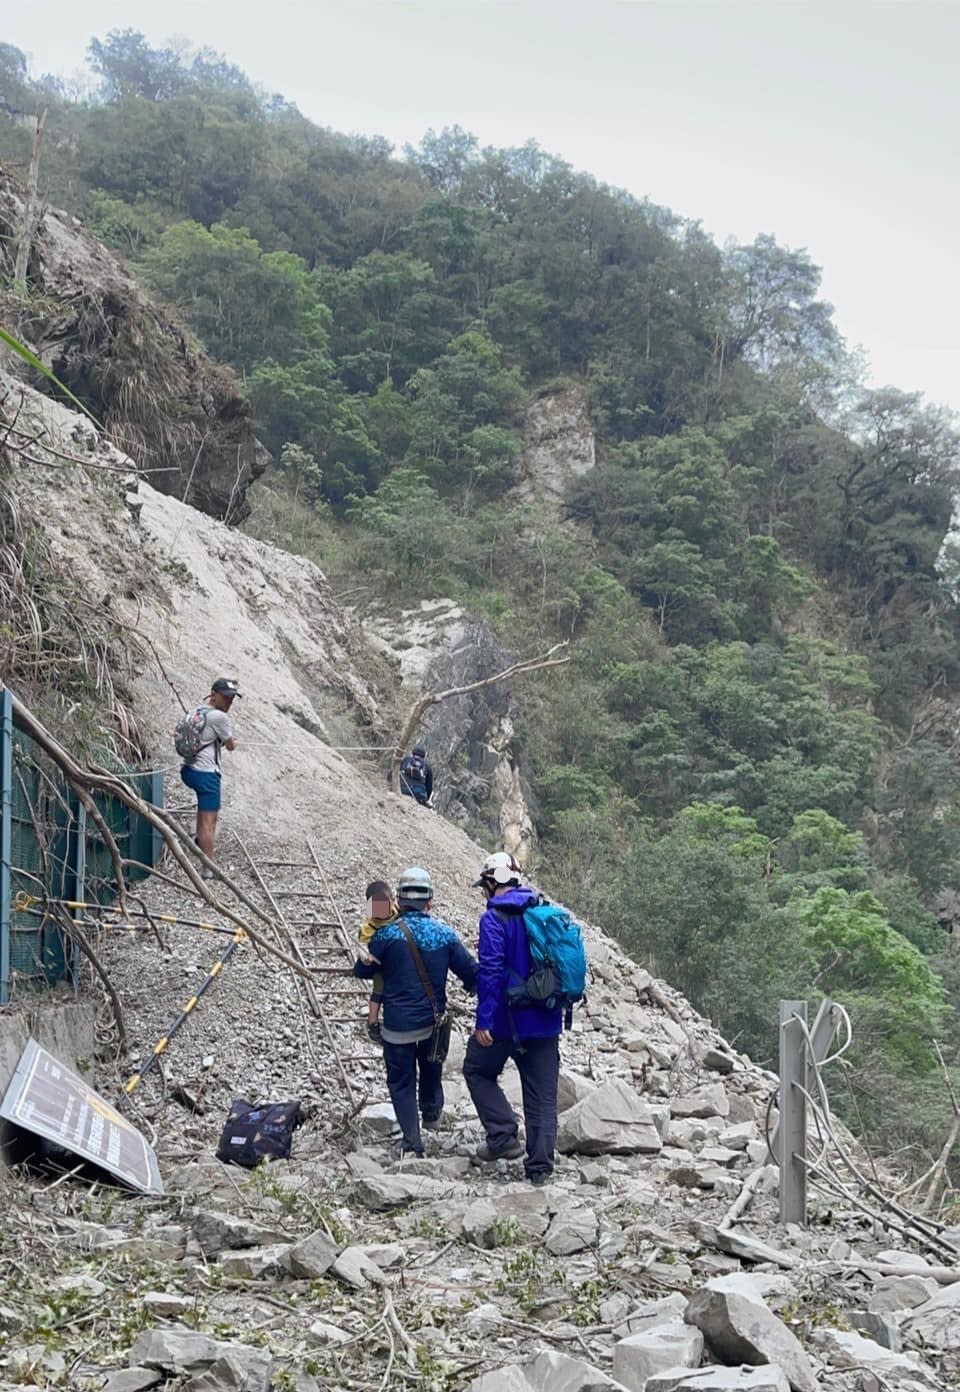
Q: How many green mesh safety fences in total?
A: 1